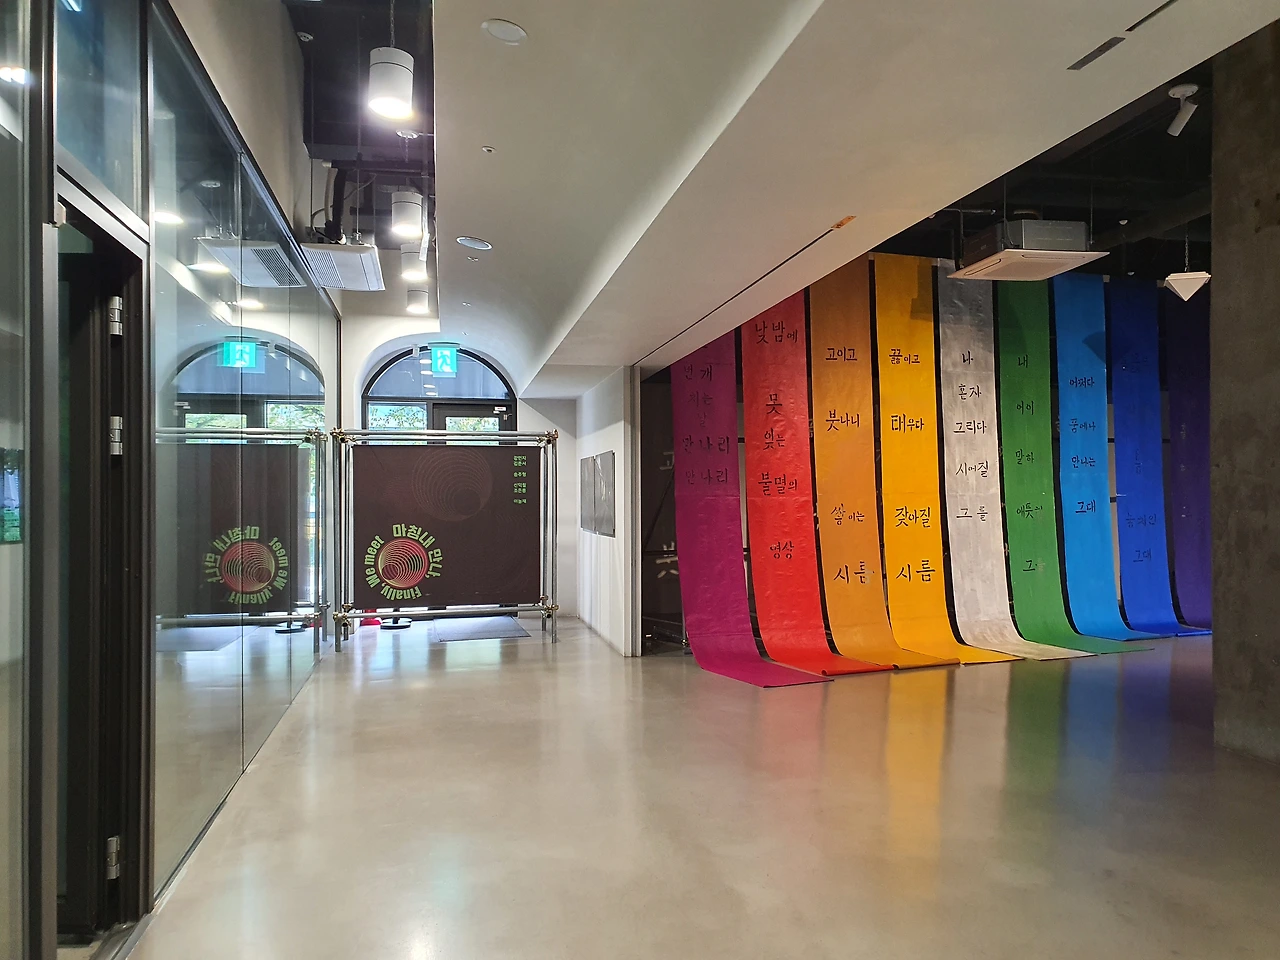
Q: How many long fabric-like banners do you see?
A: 9